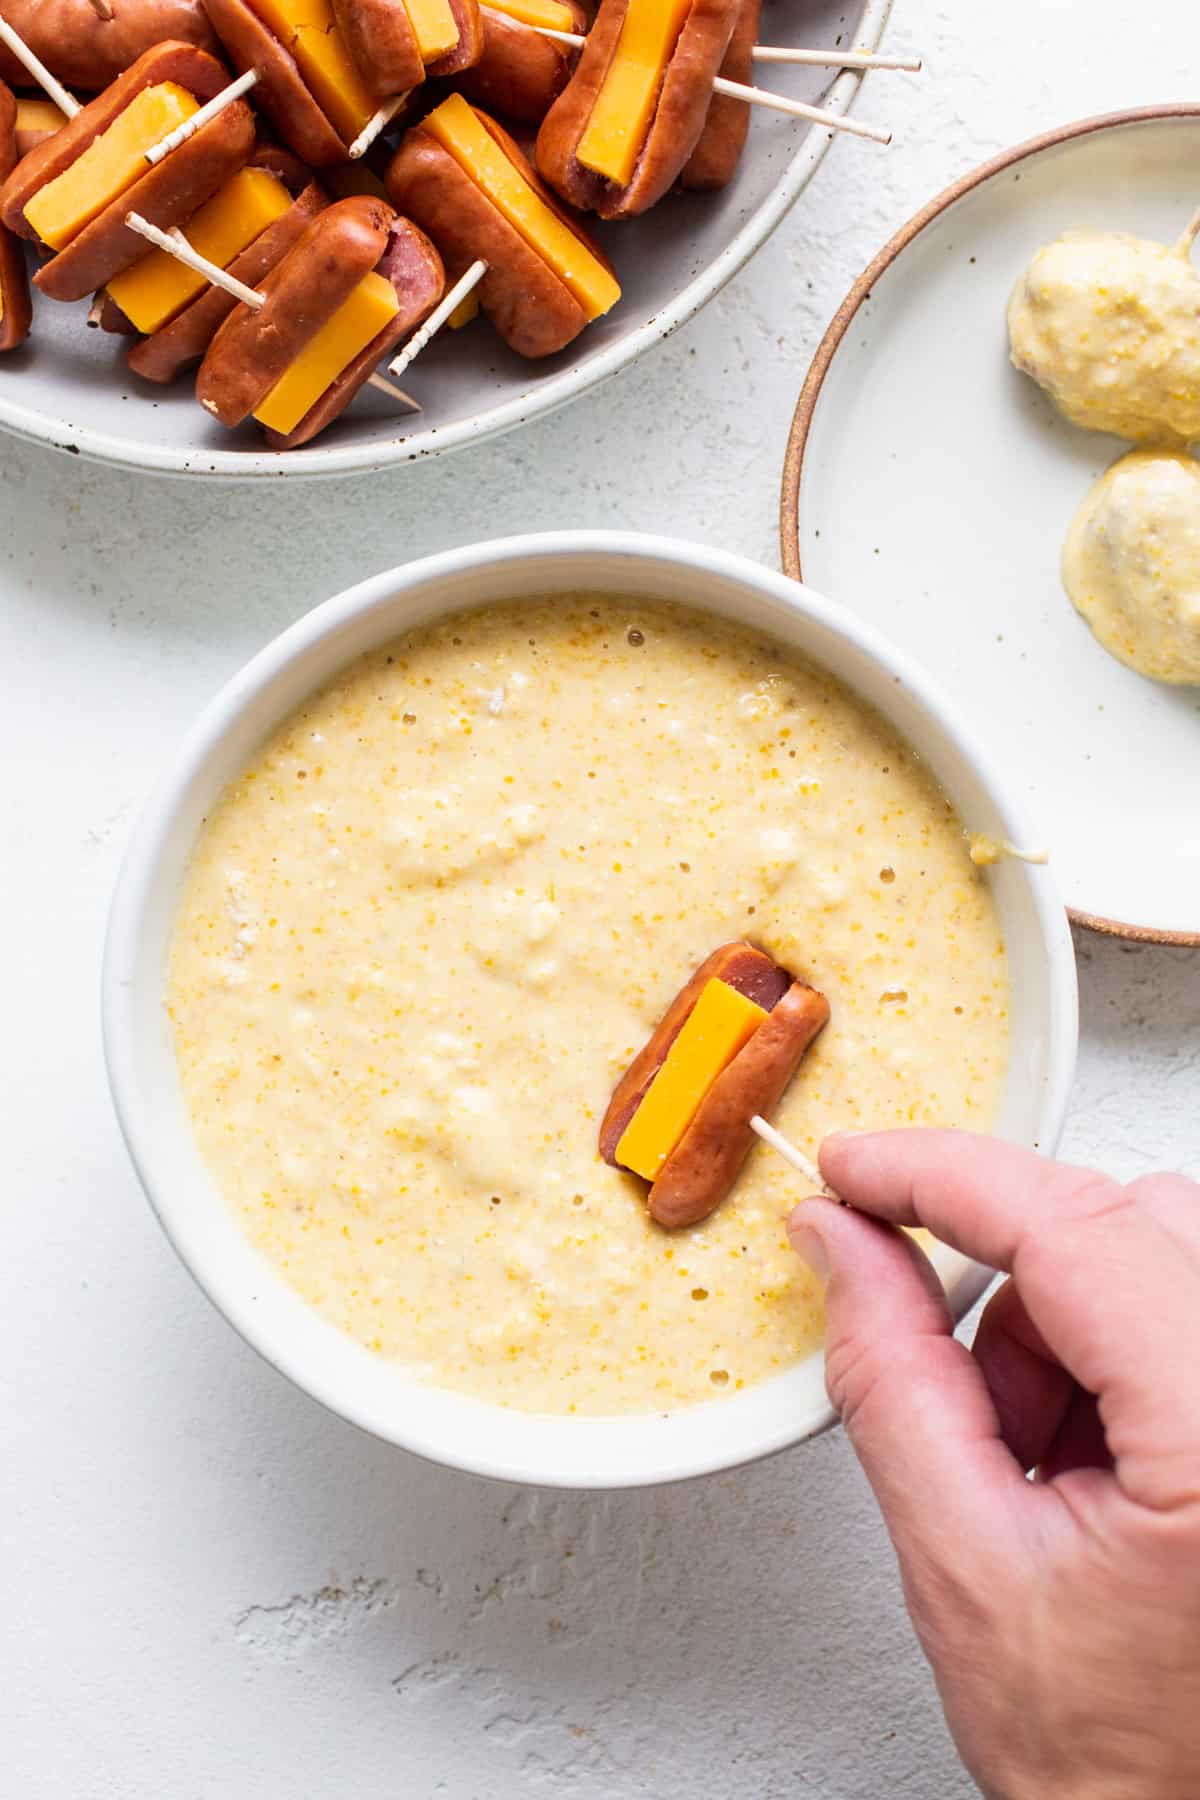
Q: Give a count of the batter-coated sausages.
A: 2